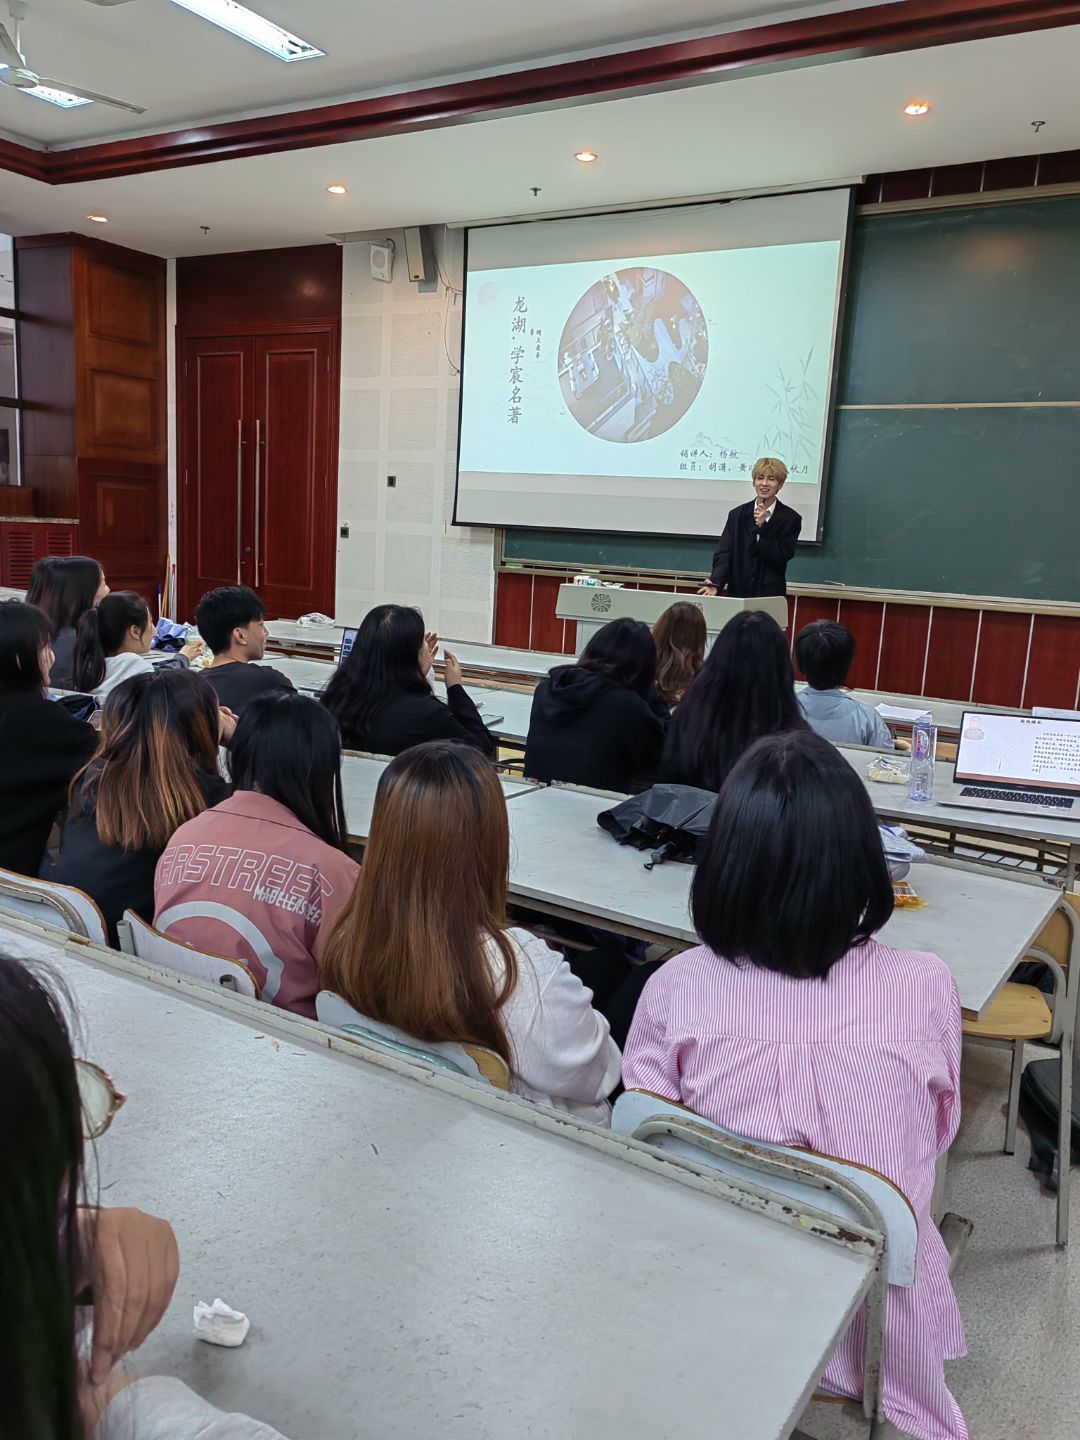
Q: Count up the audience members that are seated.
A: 14